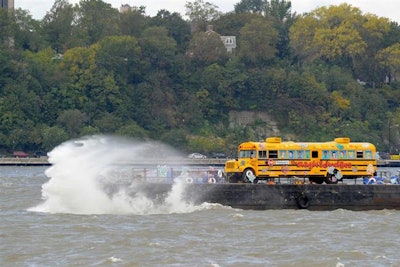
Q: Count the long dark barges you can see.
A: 1